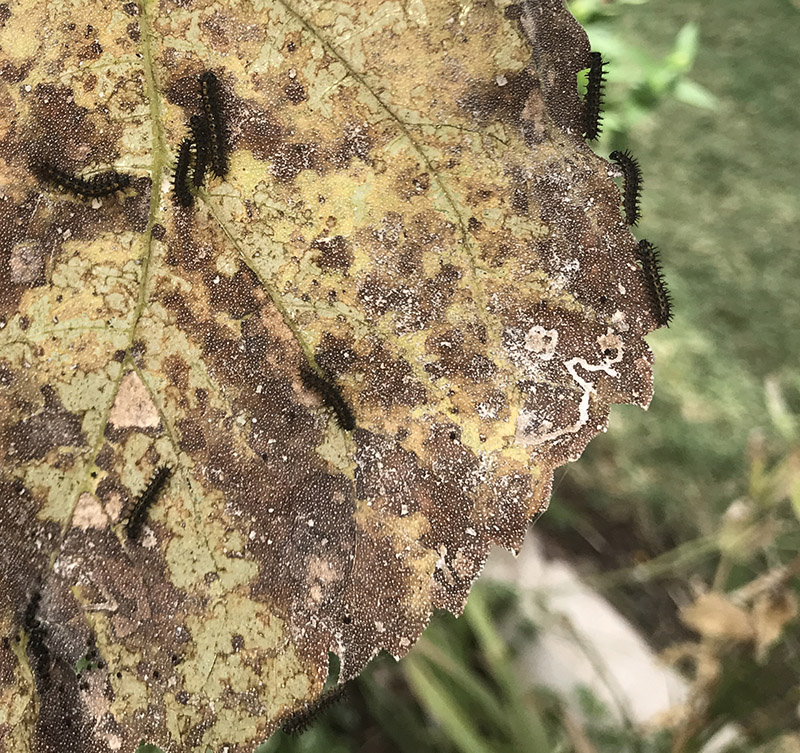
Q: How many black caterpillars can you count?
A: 10